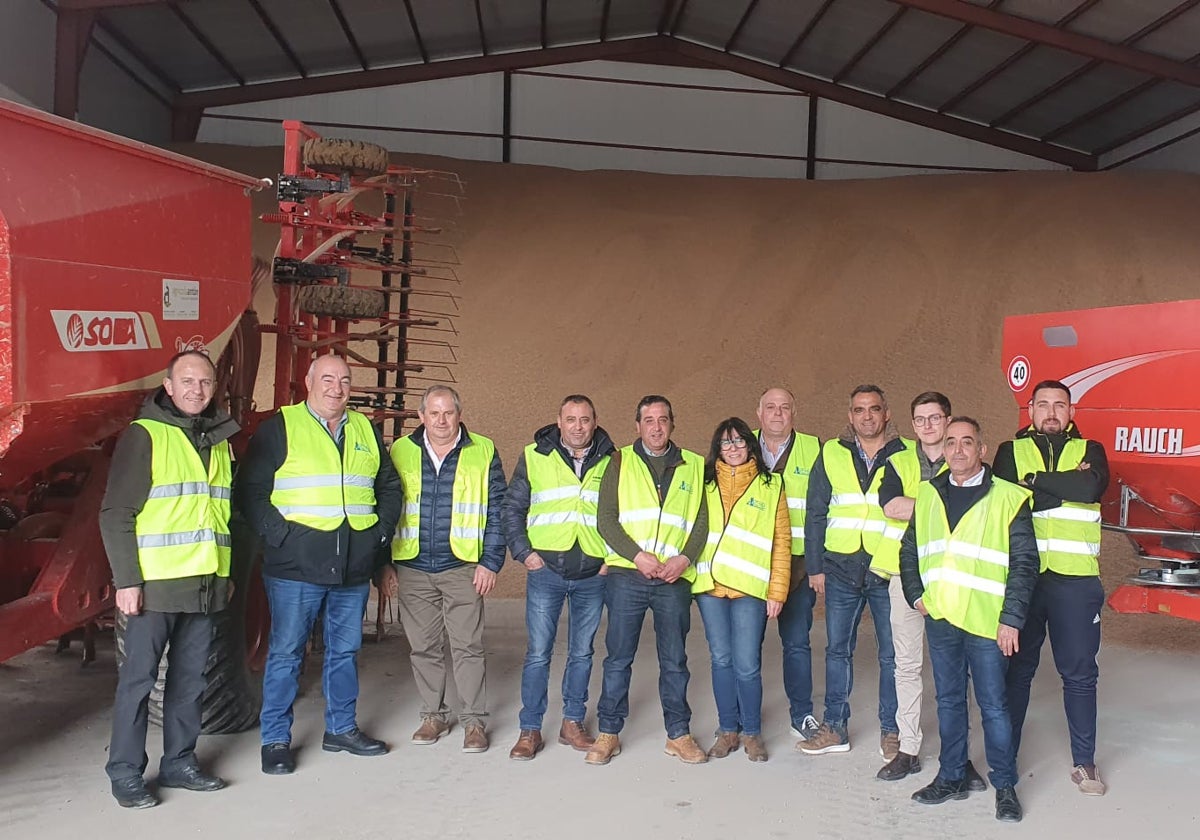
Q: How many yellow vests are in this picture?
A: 11